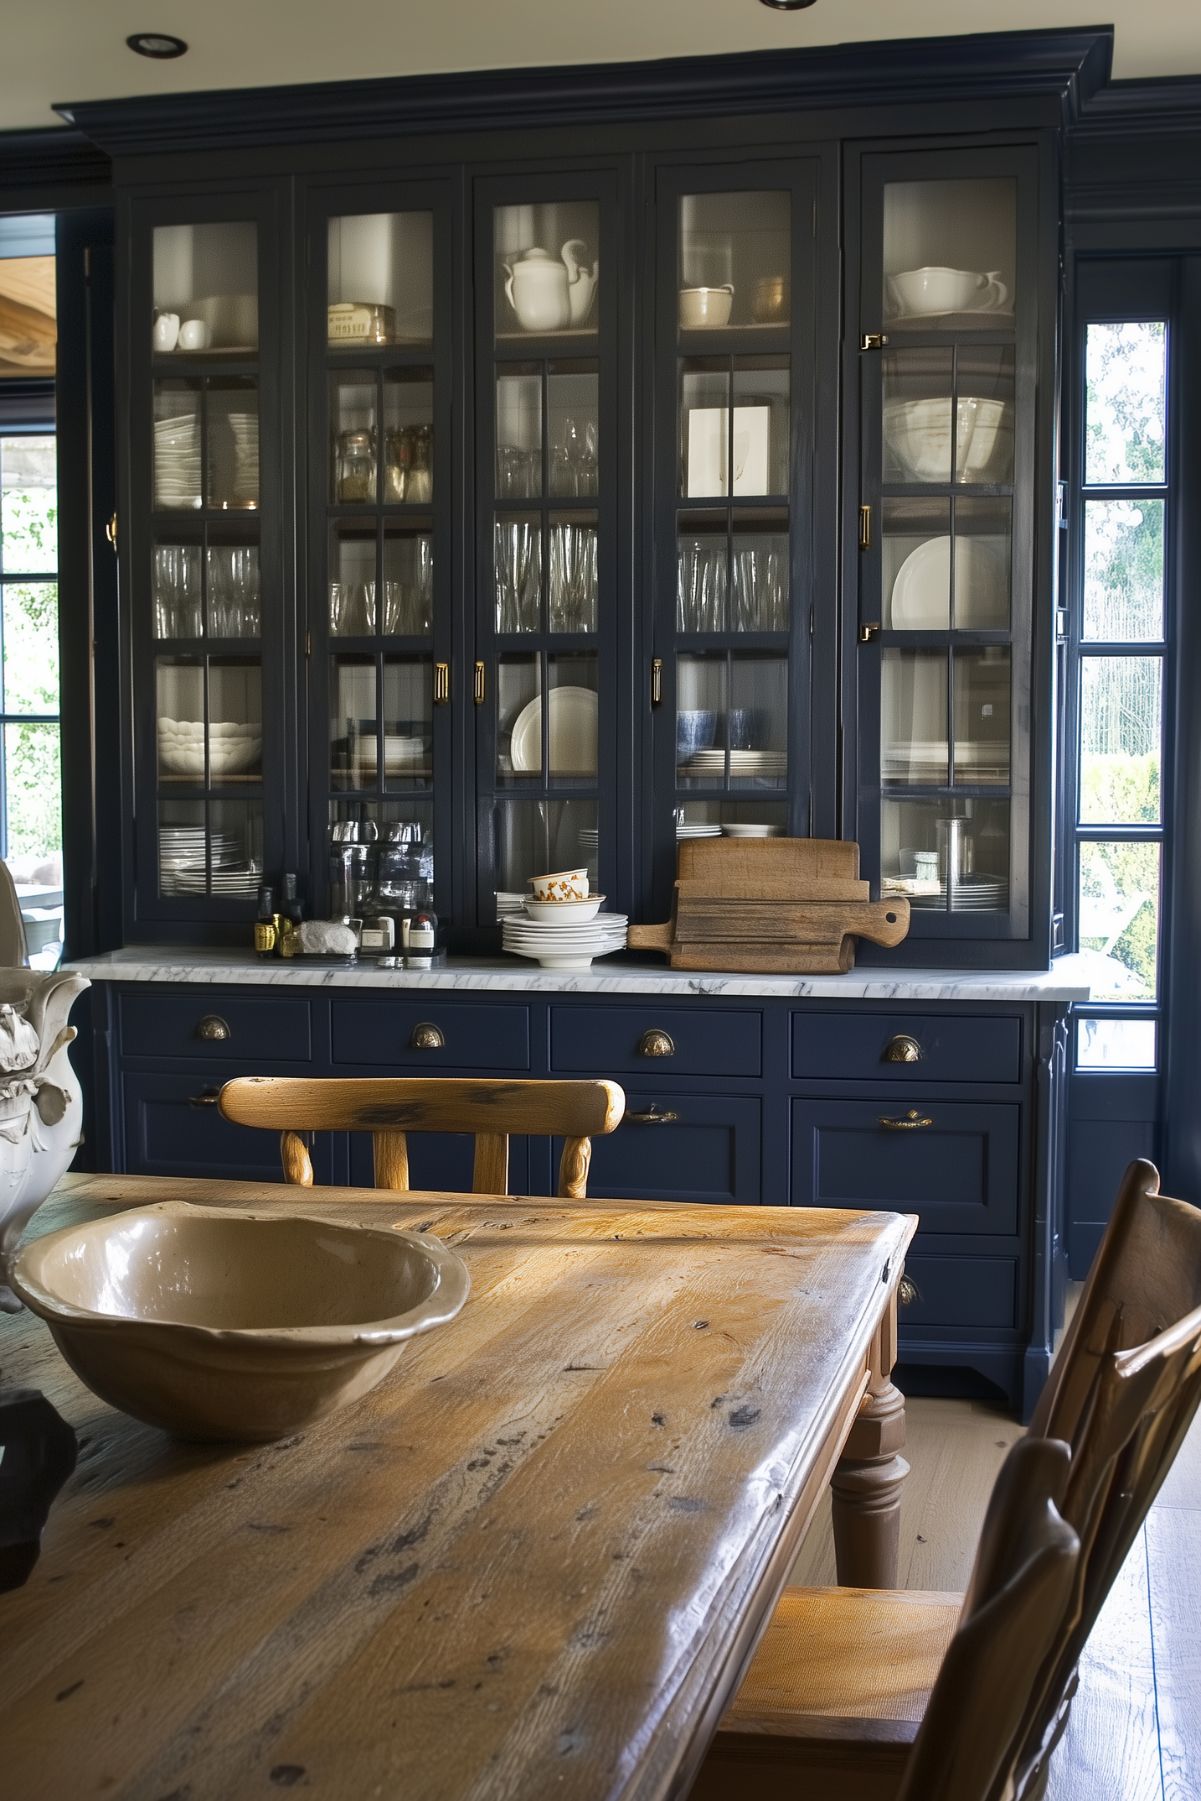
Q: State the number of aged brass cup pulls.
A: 5